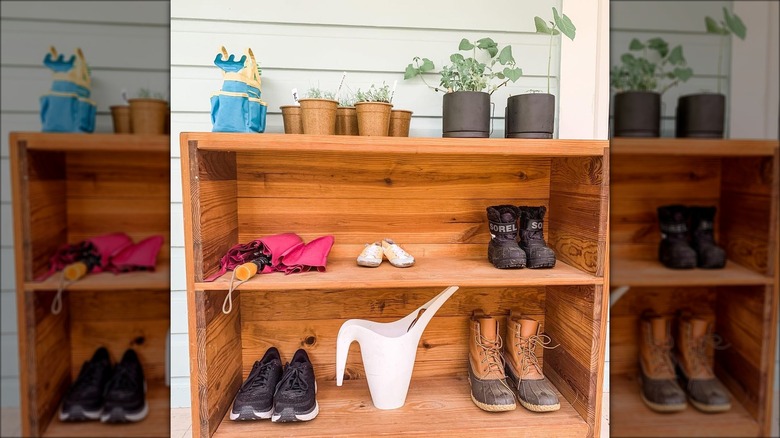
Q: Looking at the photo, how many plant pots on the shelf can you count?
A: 7